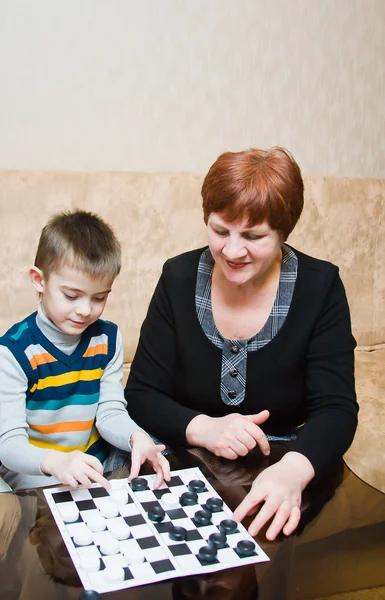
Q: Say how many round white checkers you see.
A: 12